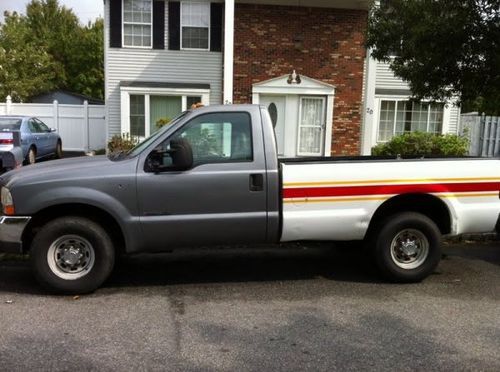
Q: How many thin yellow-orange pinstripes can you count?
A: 2